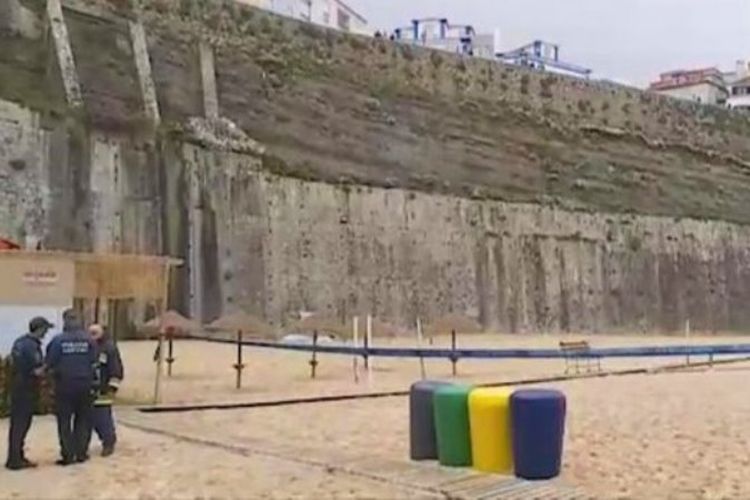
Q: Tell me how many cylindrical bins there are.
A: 4